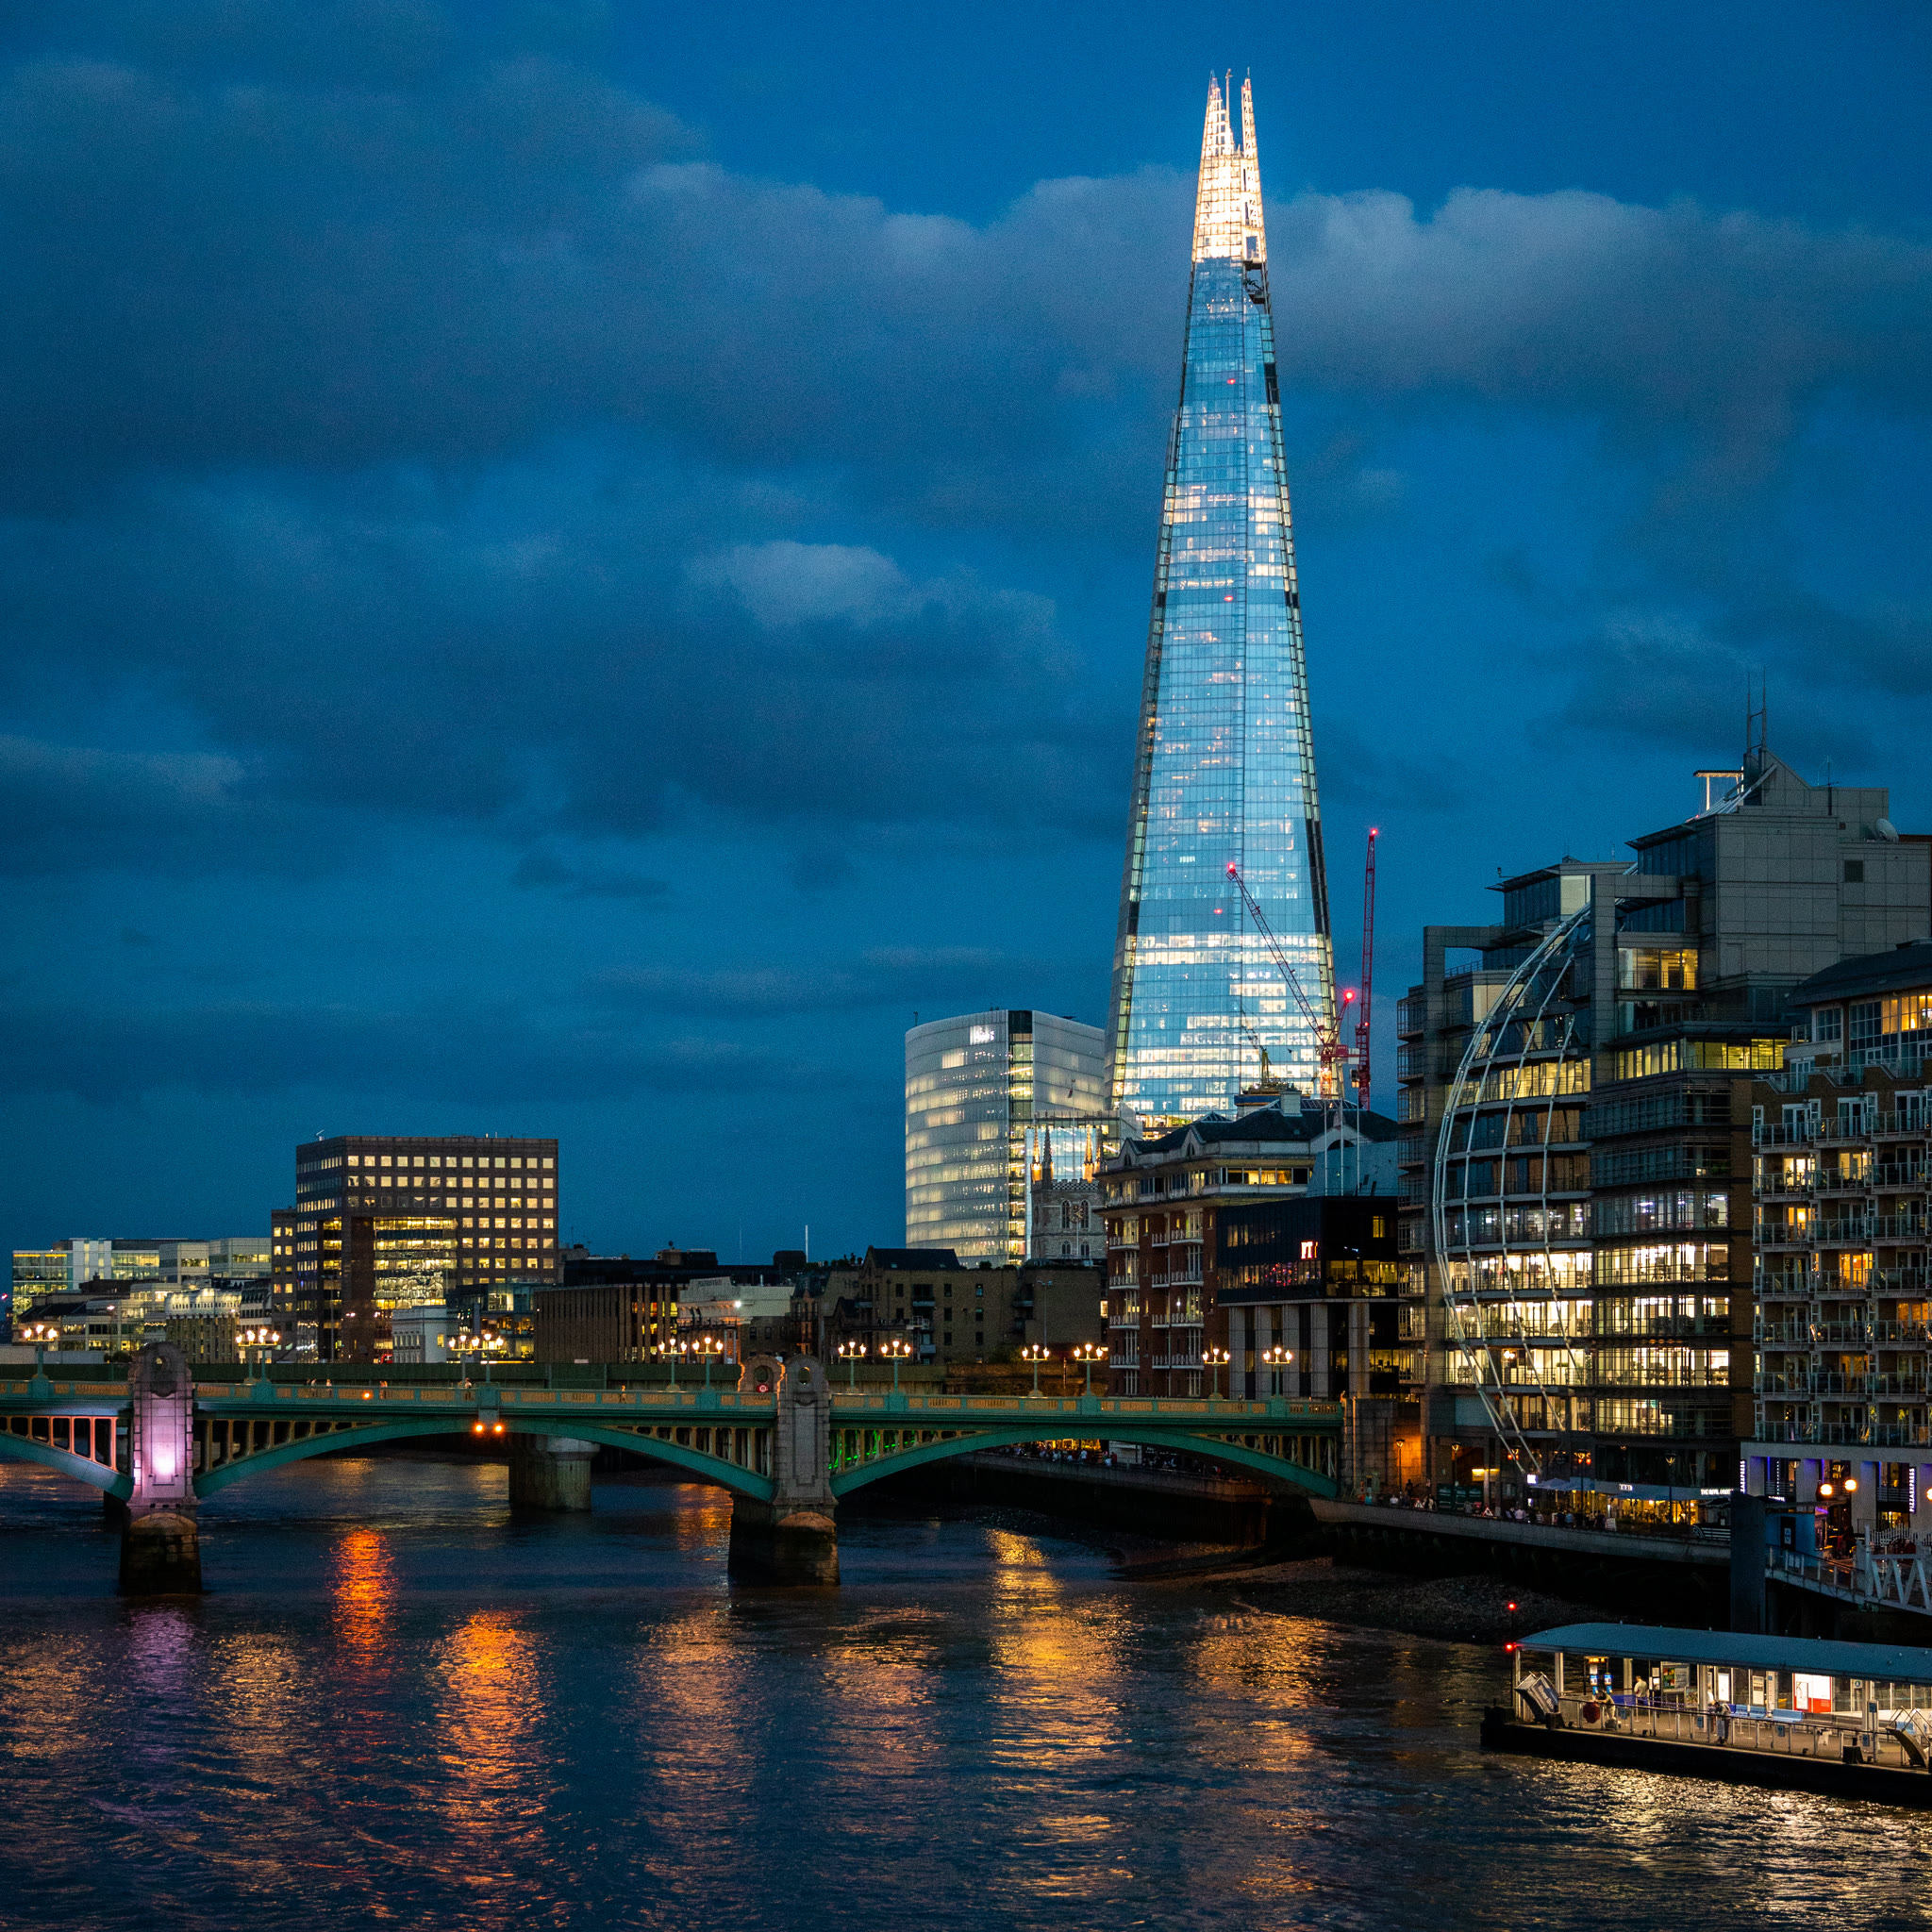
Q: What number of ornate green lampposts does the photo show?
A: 13